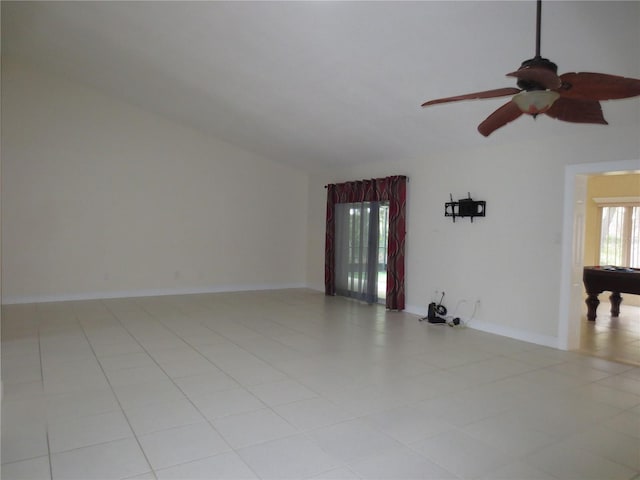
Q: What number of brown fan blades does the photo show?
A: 5